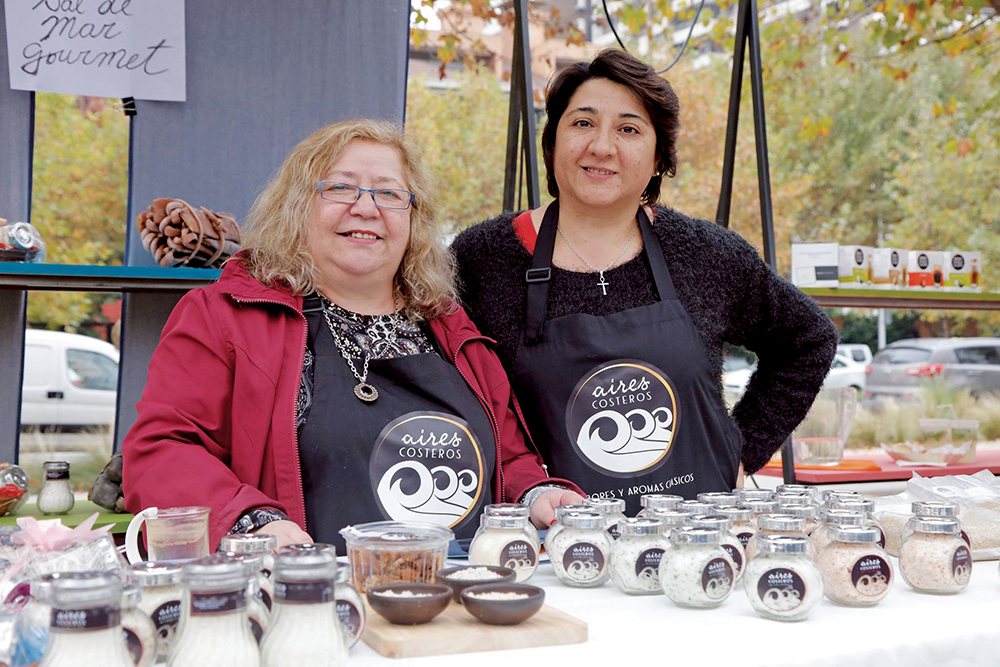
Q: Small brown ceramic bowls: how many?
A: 3